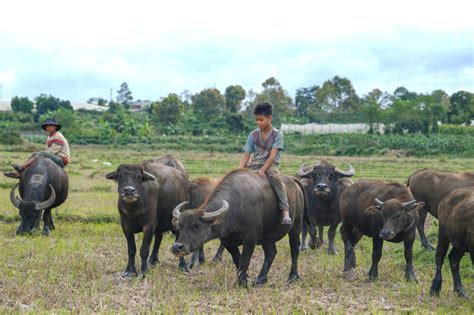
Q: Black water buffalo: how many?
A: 8